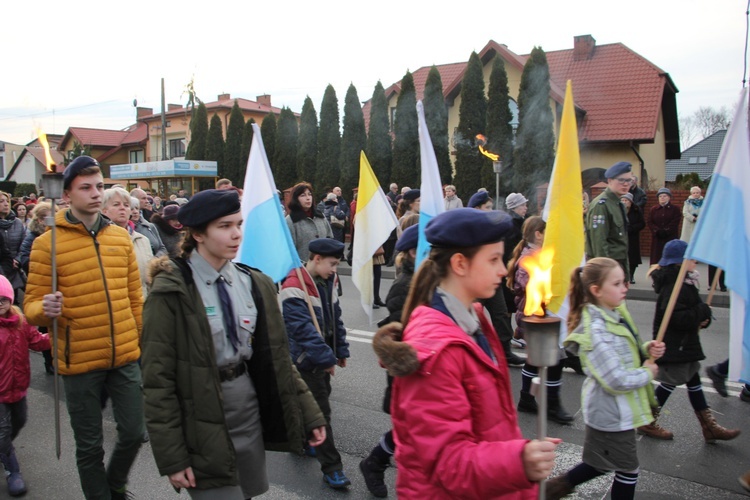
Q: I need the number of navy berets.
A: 8